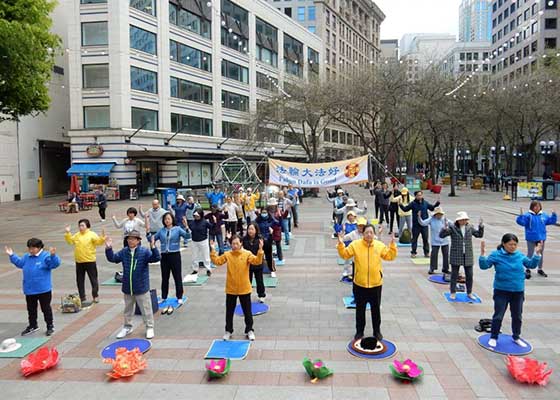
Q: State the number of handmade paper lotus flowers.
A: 6